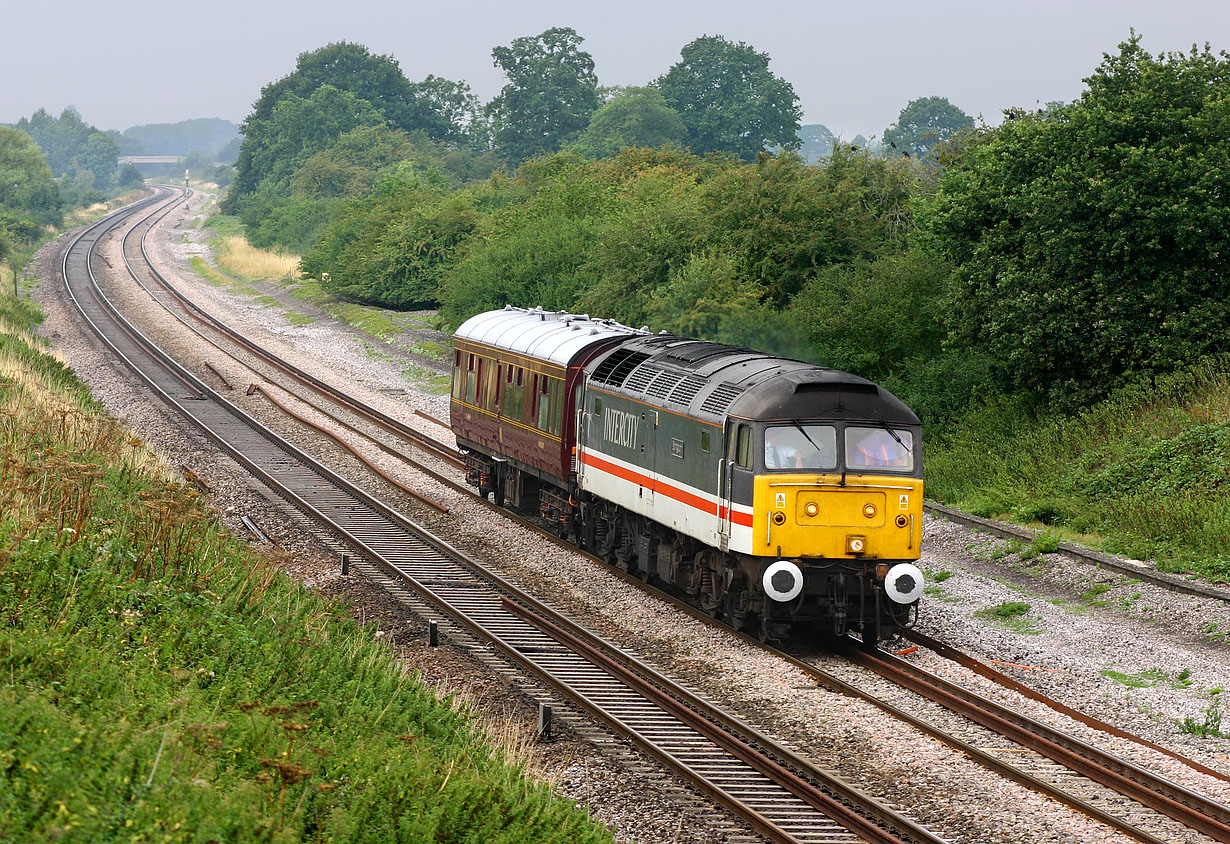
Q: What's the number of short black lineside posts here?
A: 3